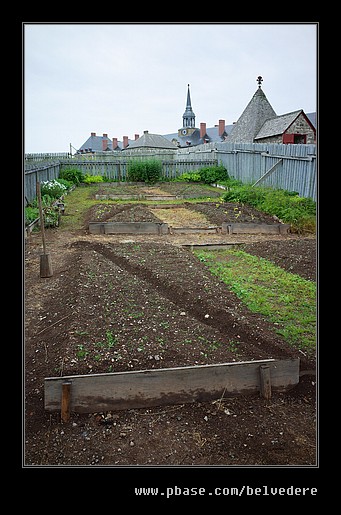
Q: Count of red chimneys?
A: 8